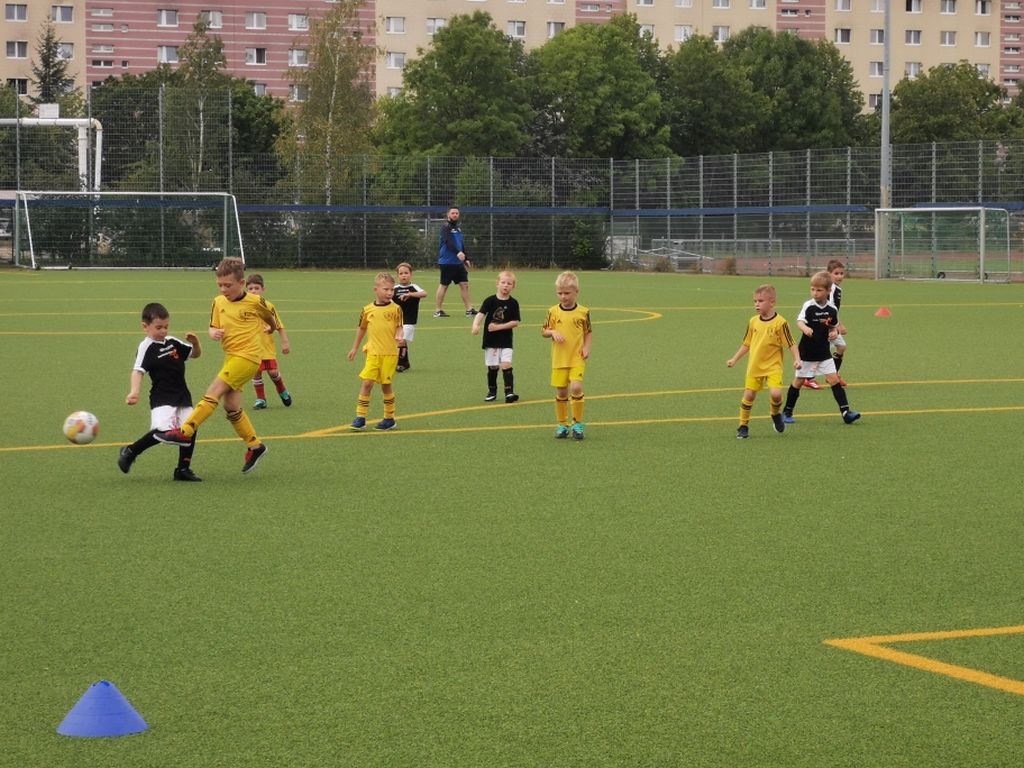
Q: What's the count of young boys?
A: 10